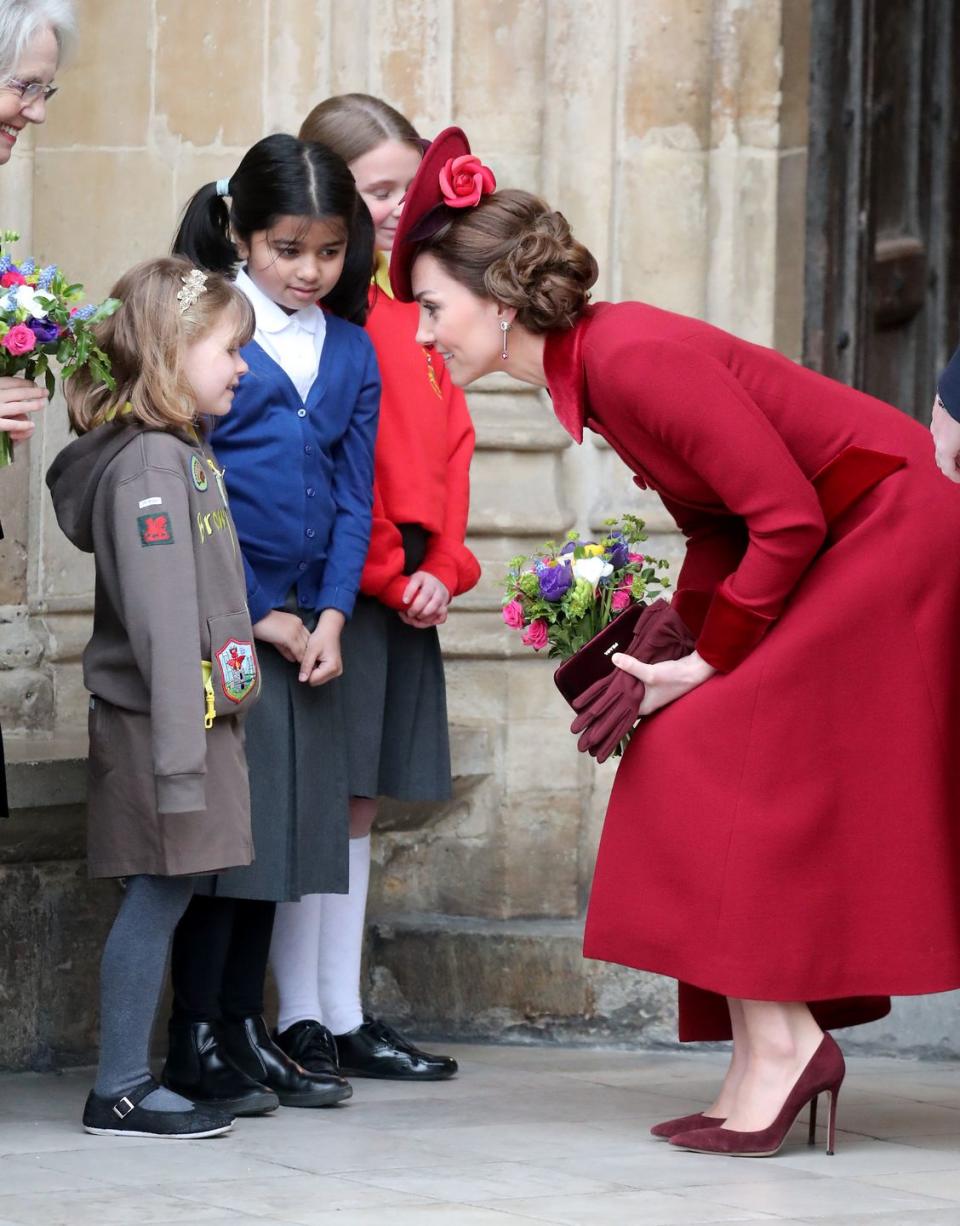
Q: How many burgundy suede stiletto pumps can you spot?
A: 2